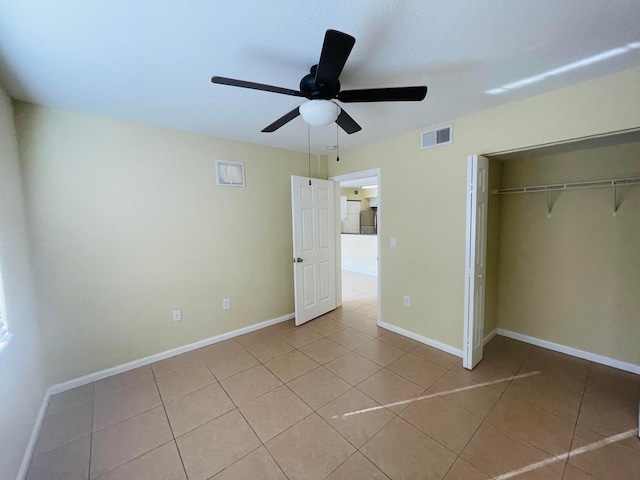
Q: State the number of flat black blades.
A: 5